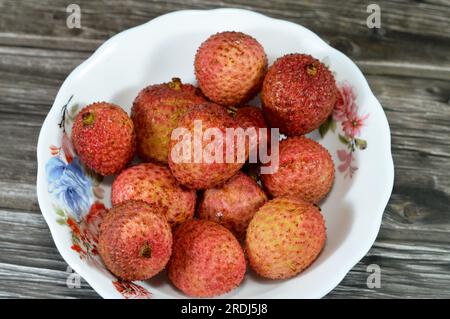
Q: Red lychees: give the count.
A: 12